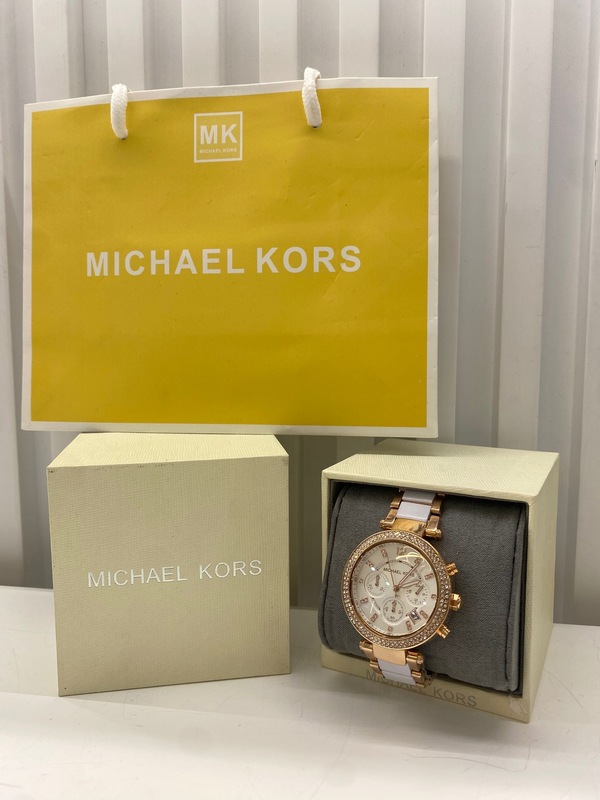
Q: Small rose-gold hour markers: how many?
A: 12